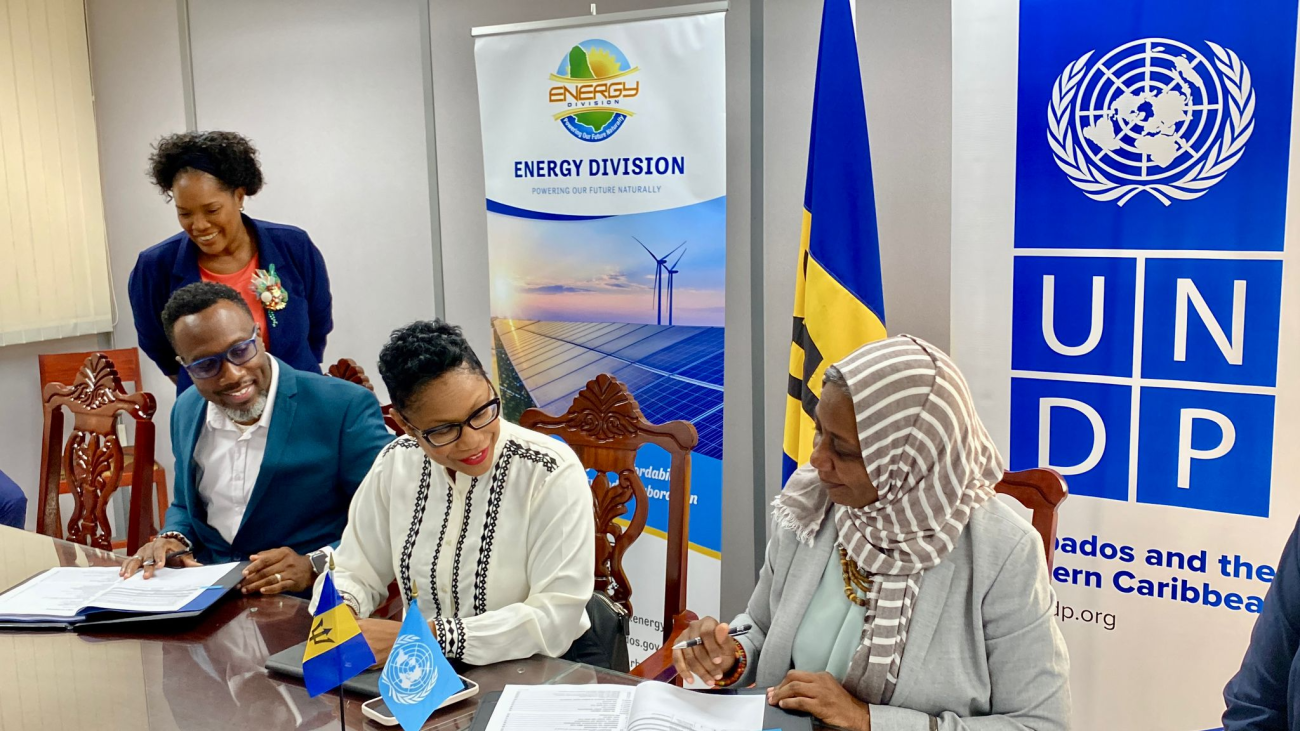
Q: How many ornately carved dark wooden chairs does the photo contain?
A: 4